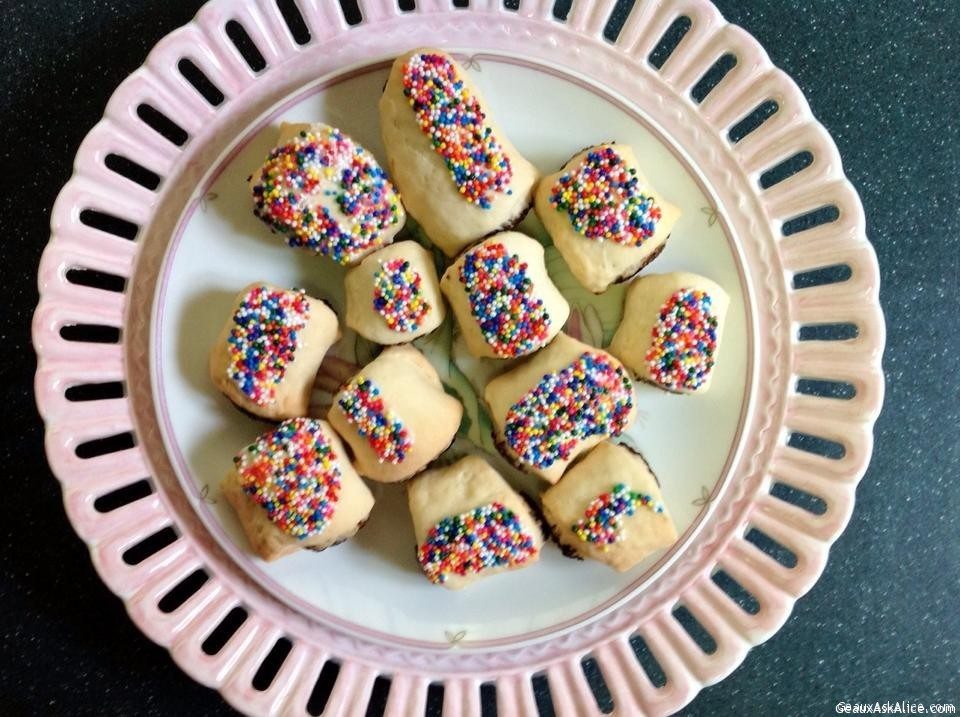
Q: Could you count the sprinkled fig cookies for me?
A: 12